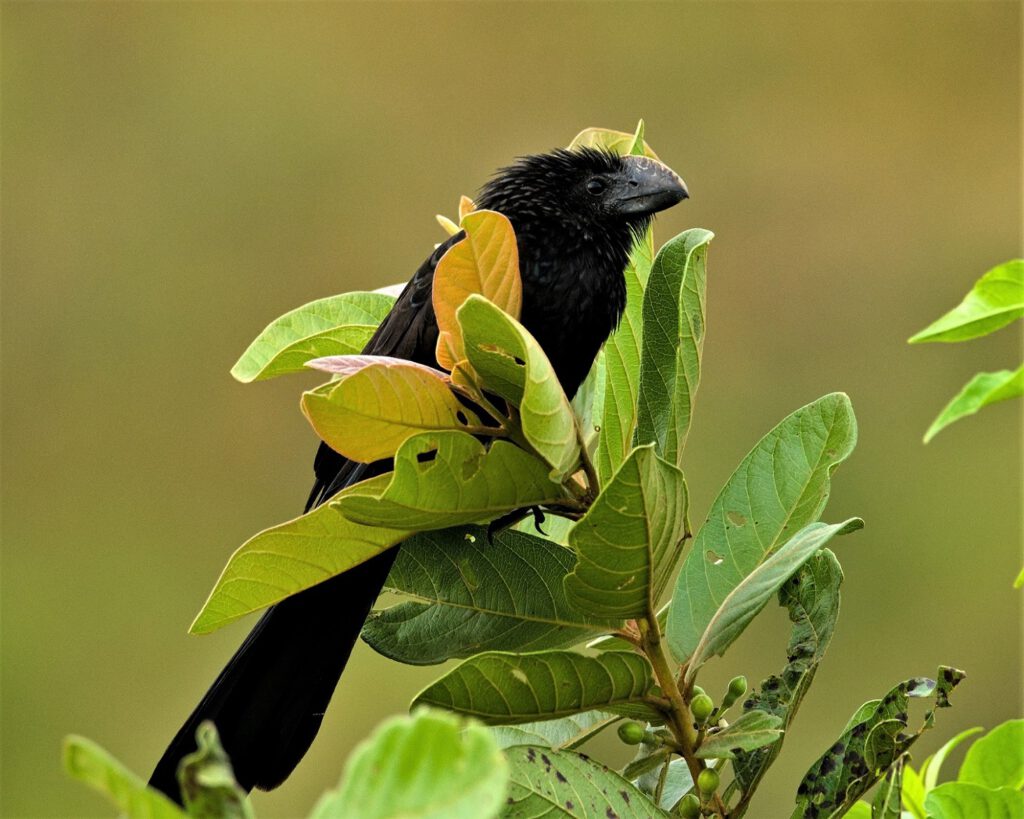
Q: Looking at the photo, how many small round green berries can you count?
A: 6